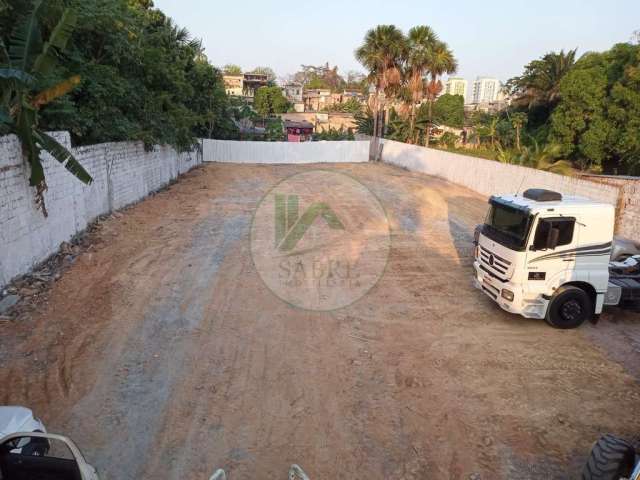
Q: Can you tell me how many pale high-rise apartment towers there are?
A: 2